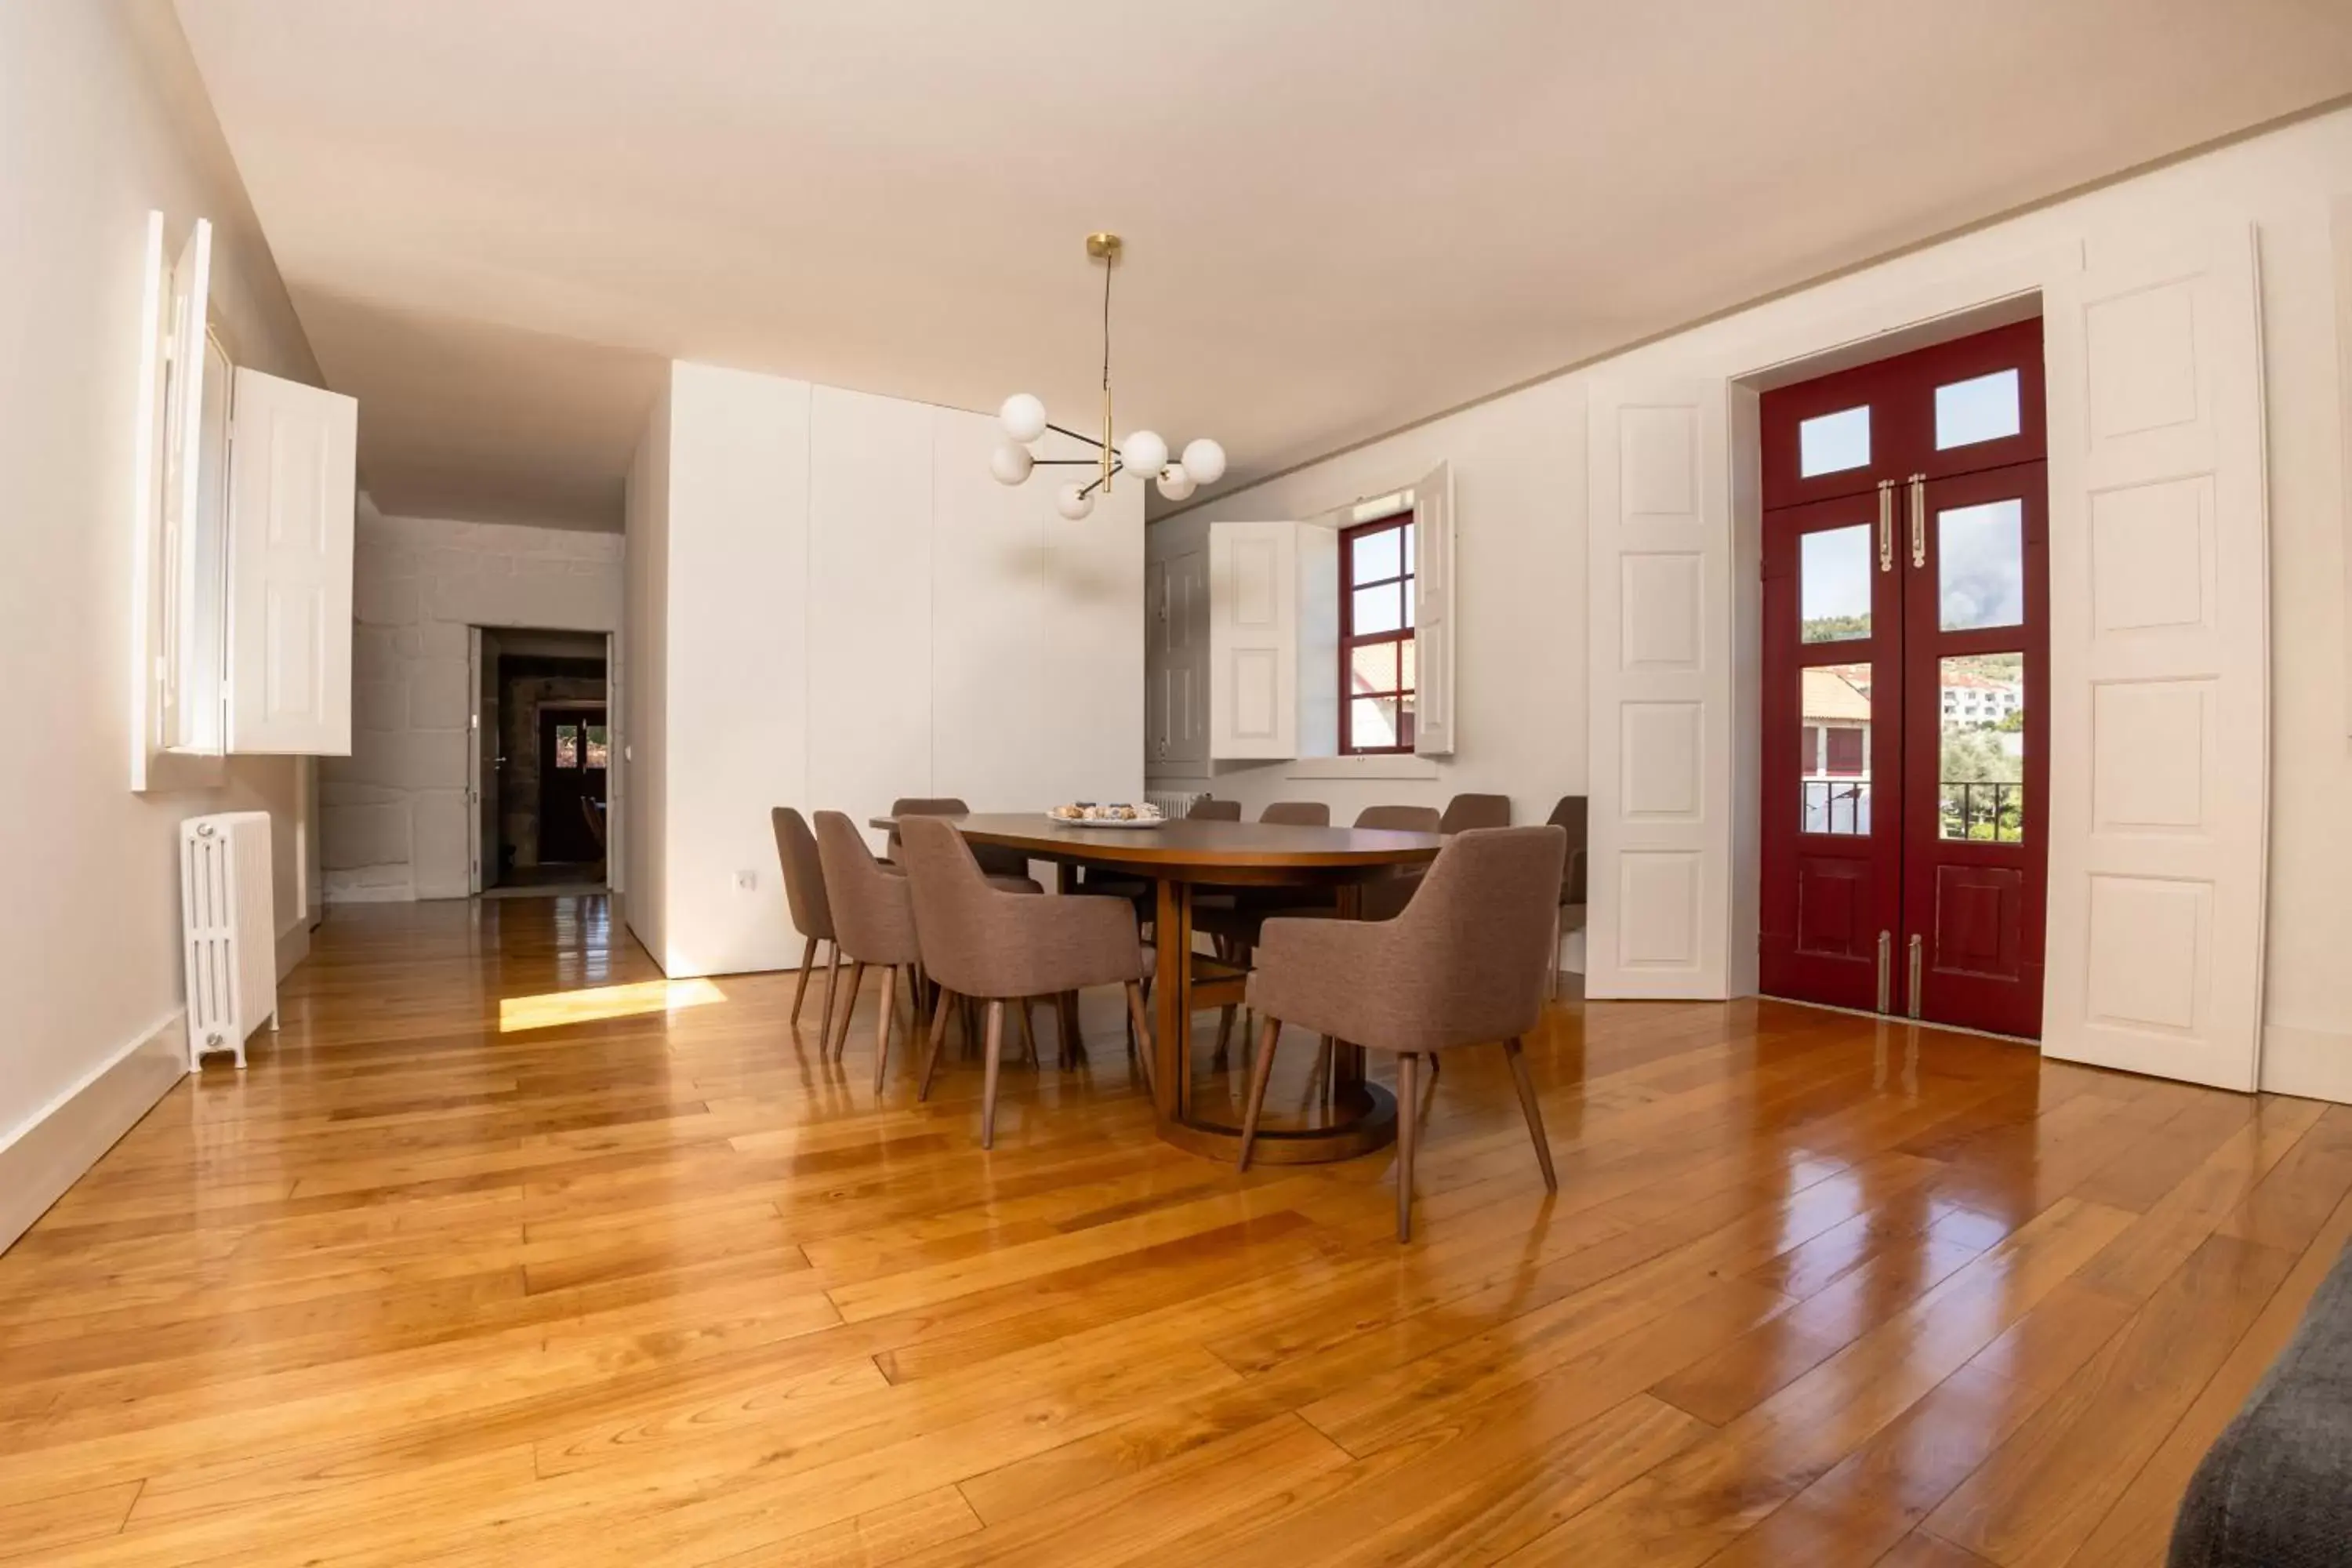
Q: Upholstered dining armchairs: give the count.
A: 10